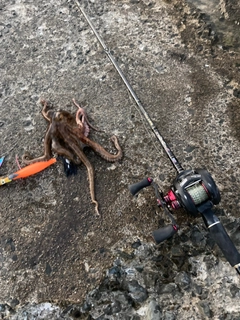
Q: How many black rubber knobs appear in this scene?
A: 2